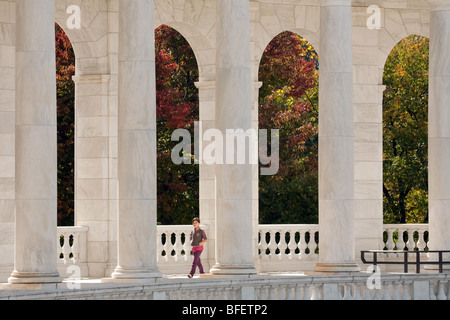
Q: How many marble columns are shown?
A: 5